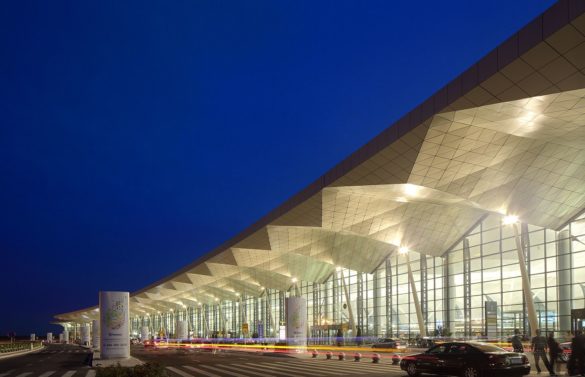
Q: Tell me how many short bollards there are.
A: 6